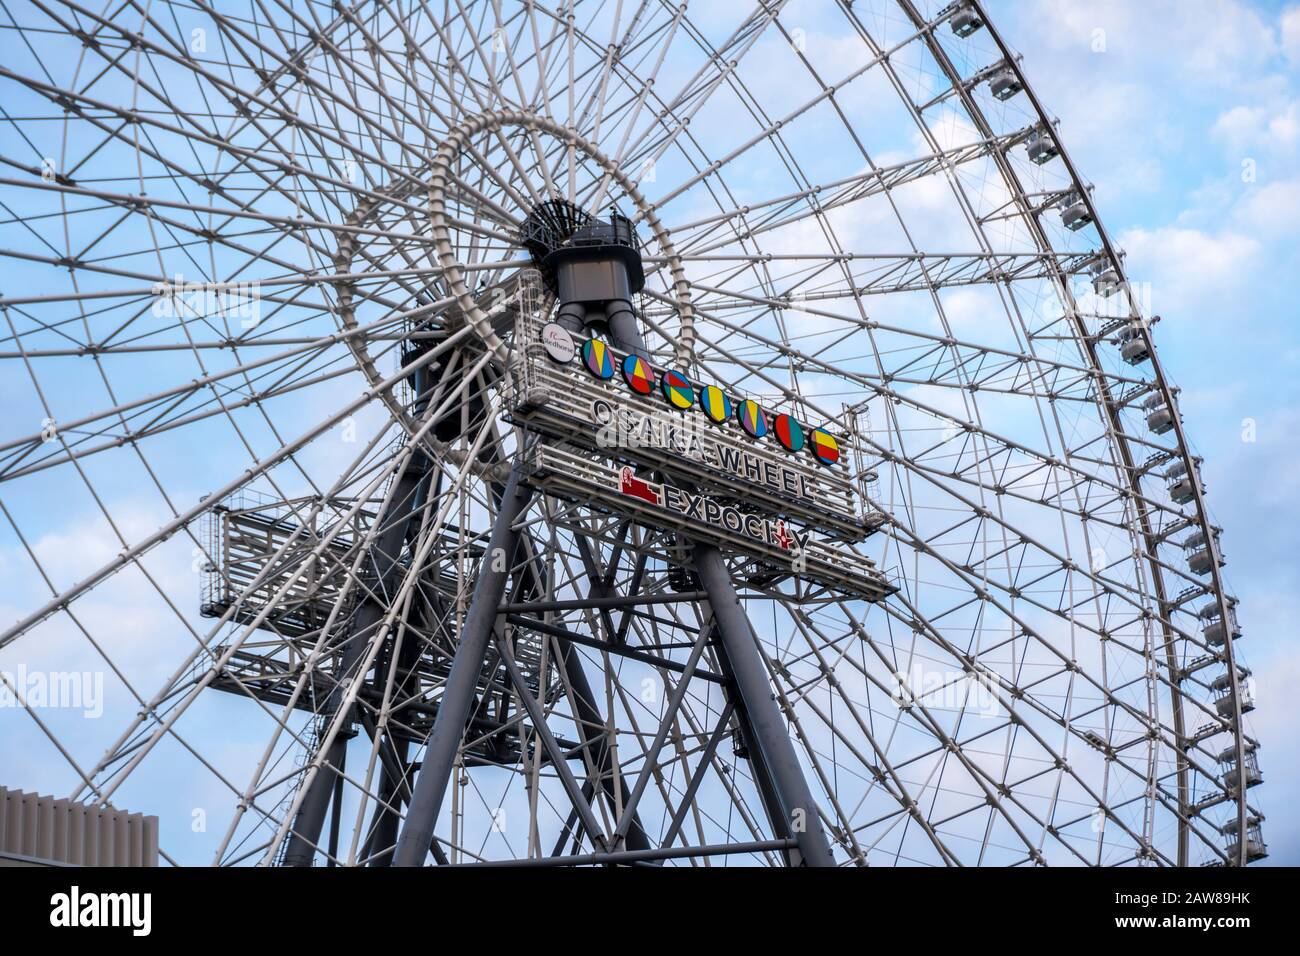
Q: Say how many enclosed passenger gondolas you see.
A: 13